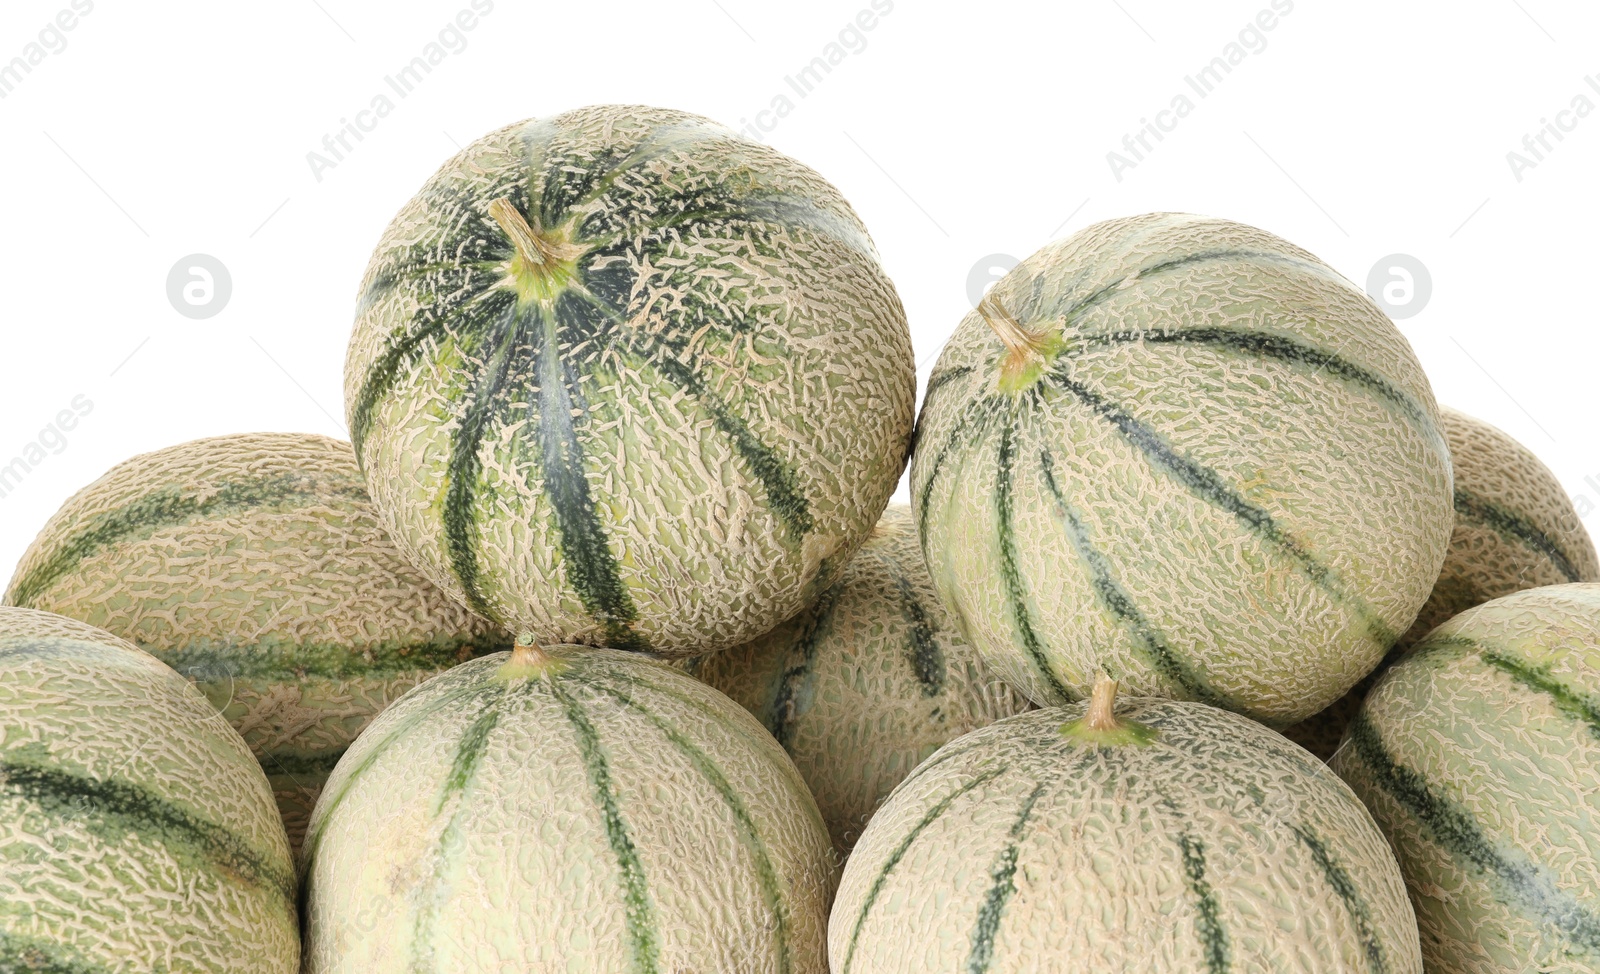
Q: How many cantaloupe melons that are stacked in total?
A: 9